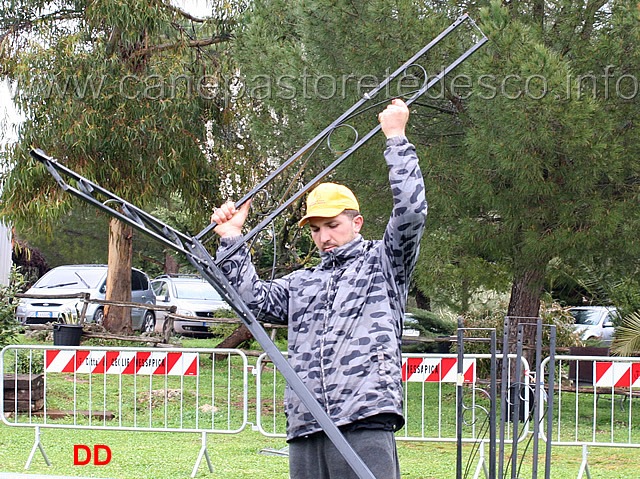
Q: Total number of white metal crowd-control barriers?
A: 3